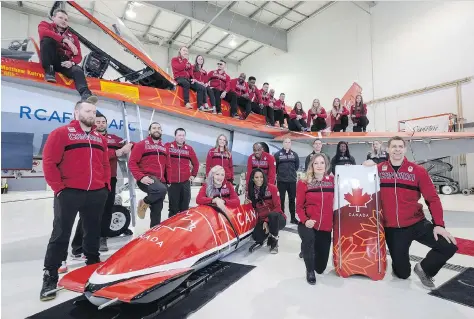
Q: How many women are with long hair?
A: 11